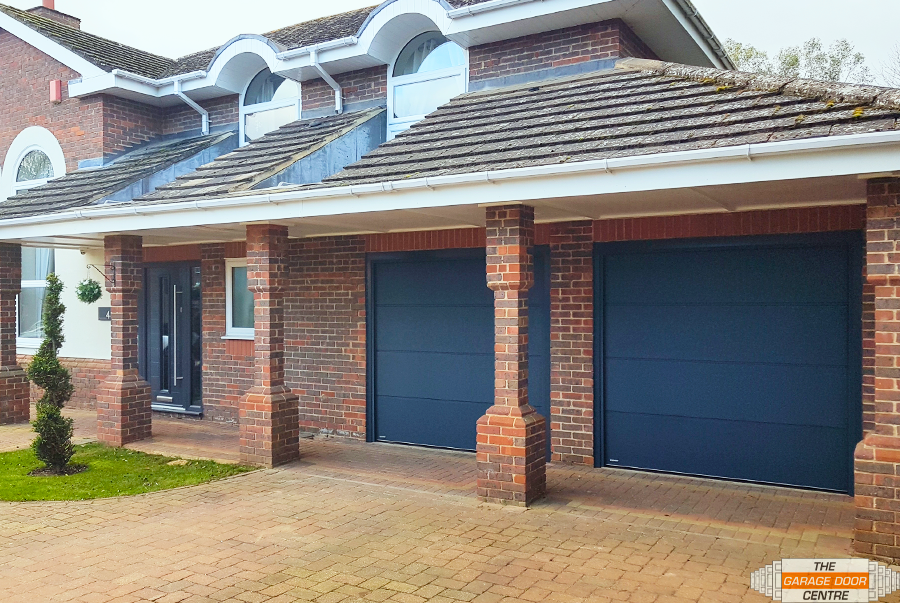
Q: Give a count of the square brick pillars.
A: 5